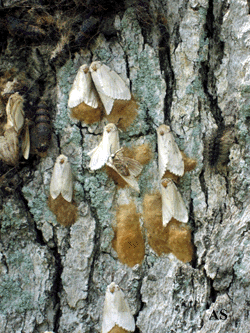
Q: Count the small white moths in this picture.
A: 7